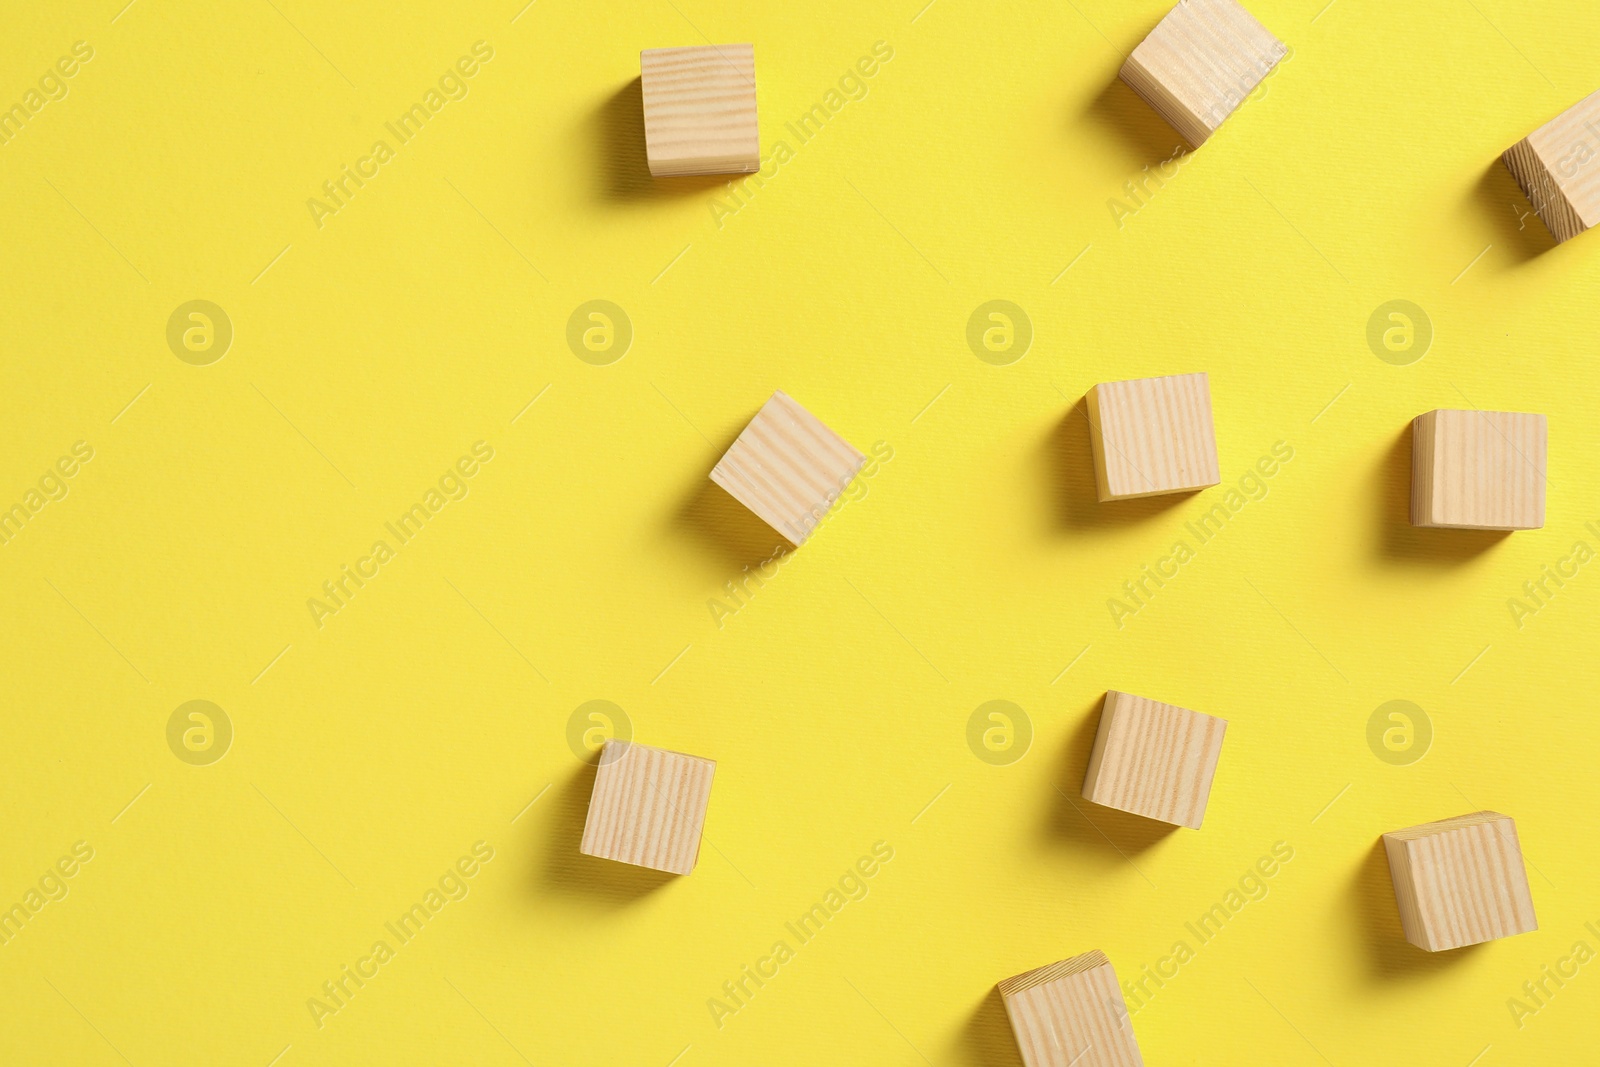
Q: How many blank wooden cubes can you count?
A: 10